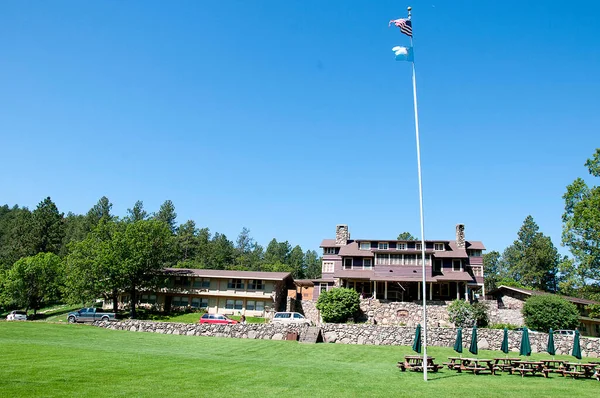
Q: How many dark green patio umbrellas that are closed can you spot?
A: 7